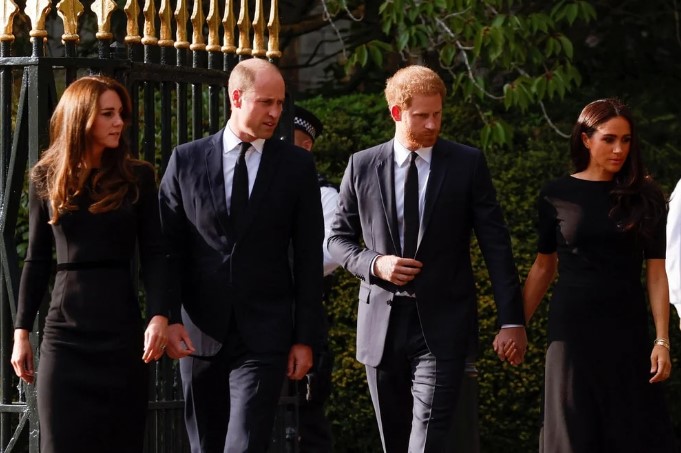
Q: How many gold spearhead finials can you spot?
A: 14